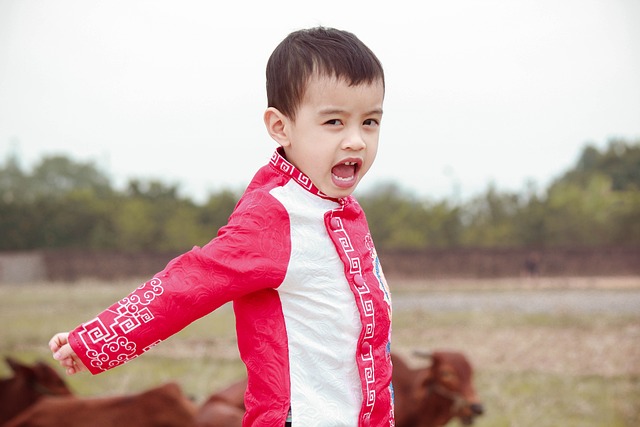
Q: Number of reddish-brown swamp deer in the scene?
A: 0